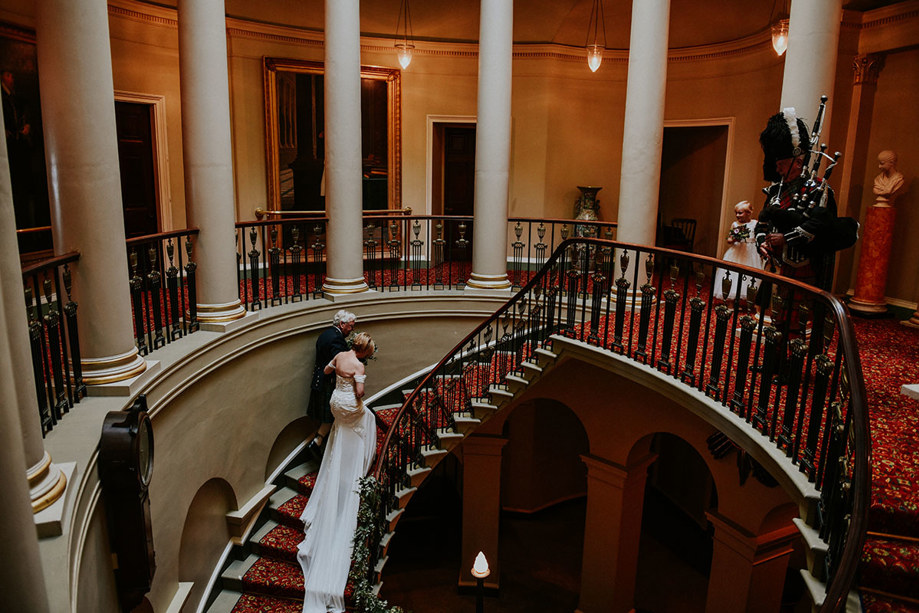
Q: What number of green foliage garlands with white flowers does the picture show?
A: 1